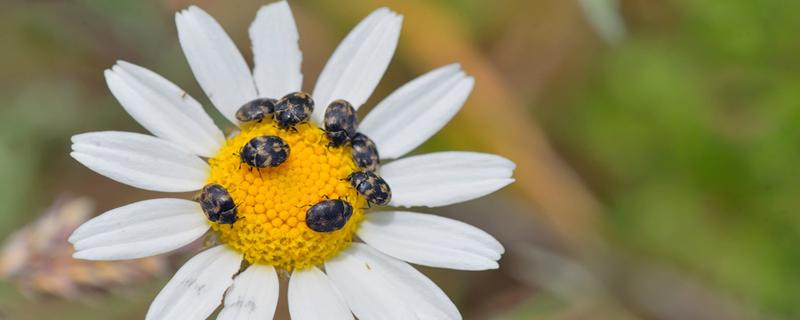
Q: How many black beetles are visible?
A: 8